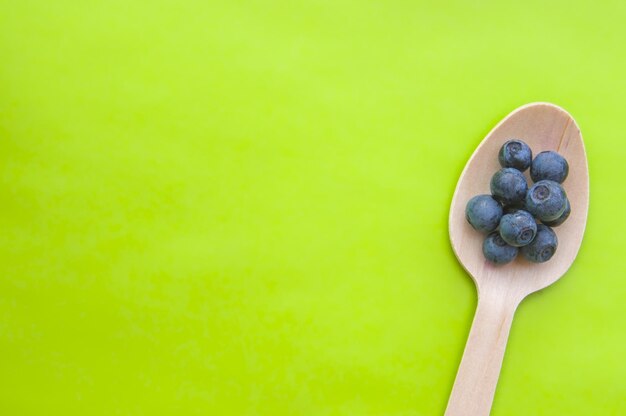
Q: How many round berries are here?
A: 9